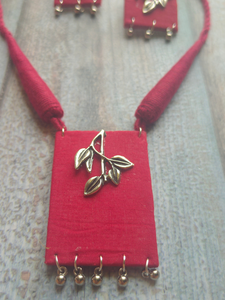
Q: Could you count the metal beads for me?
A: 11